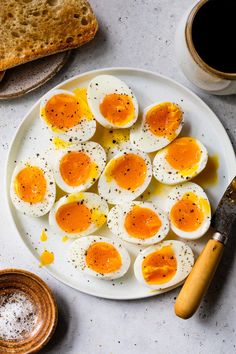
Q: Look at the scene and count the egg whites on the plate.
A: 12